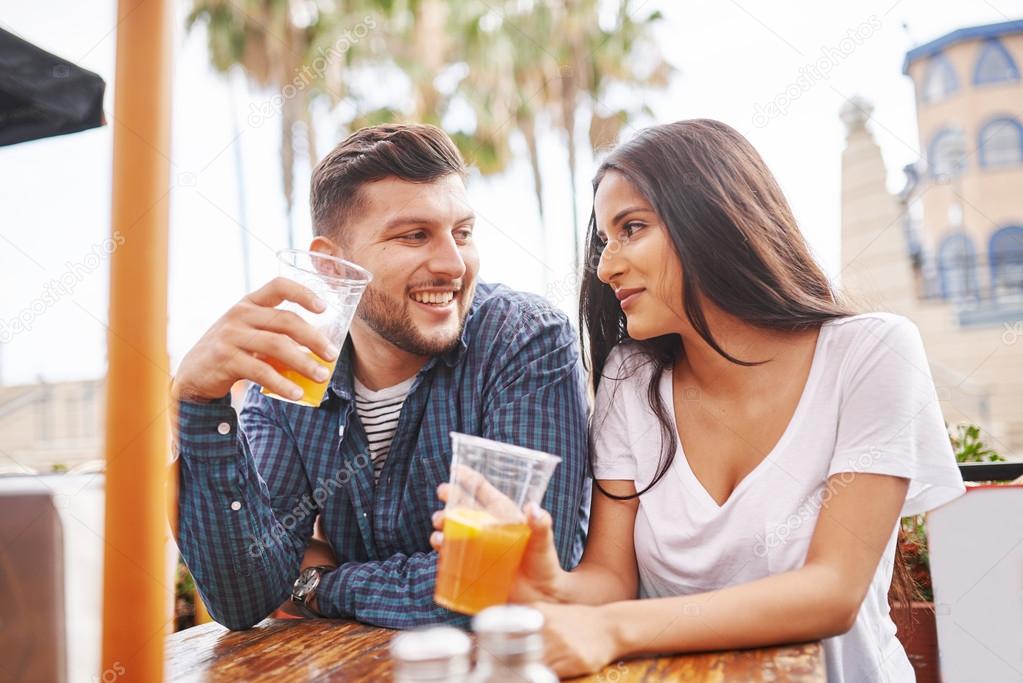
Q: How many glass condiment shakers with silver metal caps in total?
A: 2